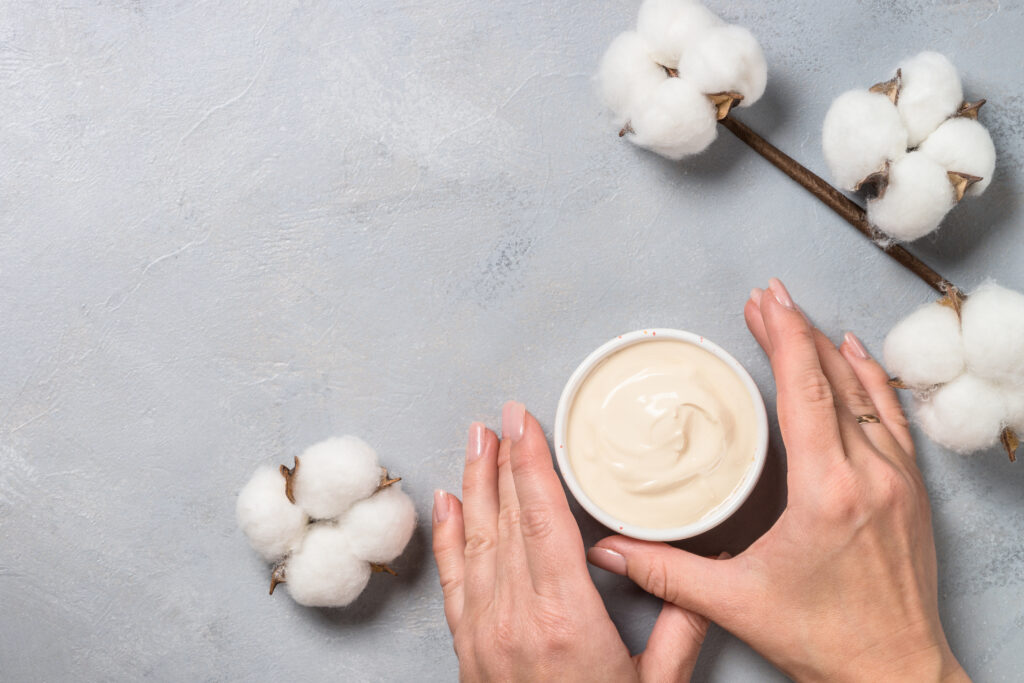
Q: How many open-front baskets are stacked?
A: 0